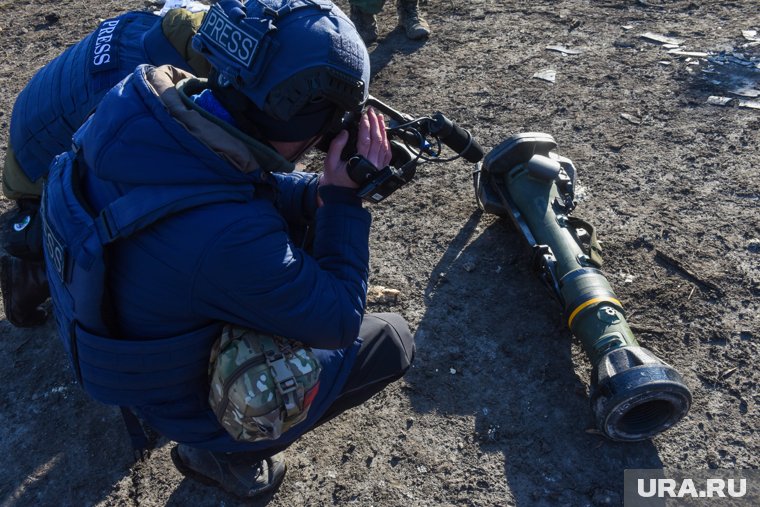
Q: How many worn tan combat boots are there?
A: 2